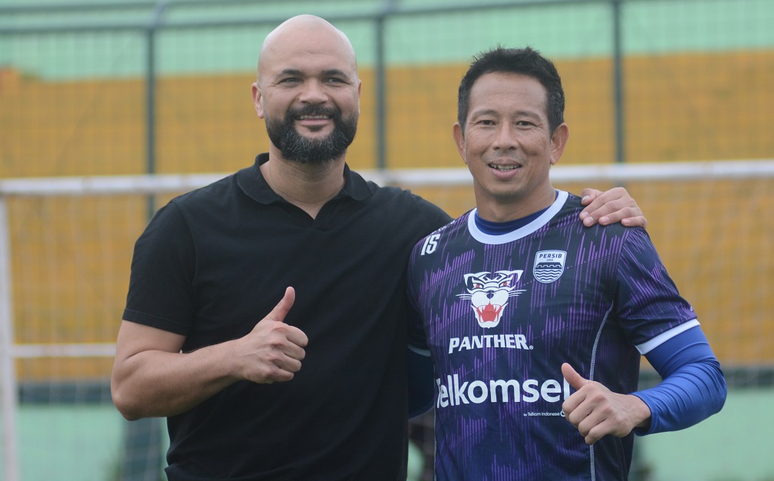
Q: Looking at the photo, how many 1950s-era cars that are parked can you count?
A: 0